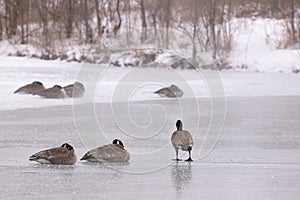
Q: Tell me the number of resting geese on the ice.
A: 6